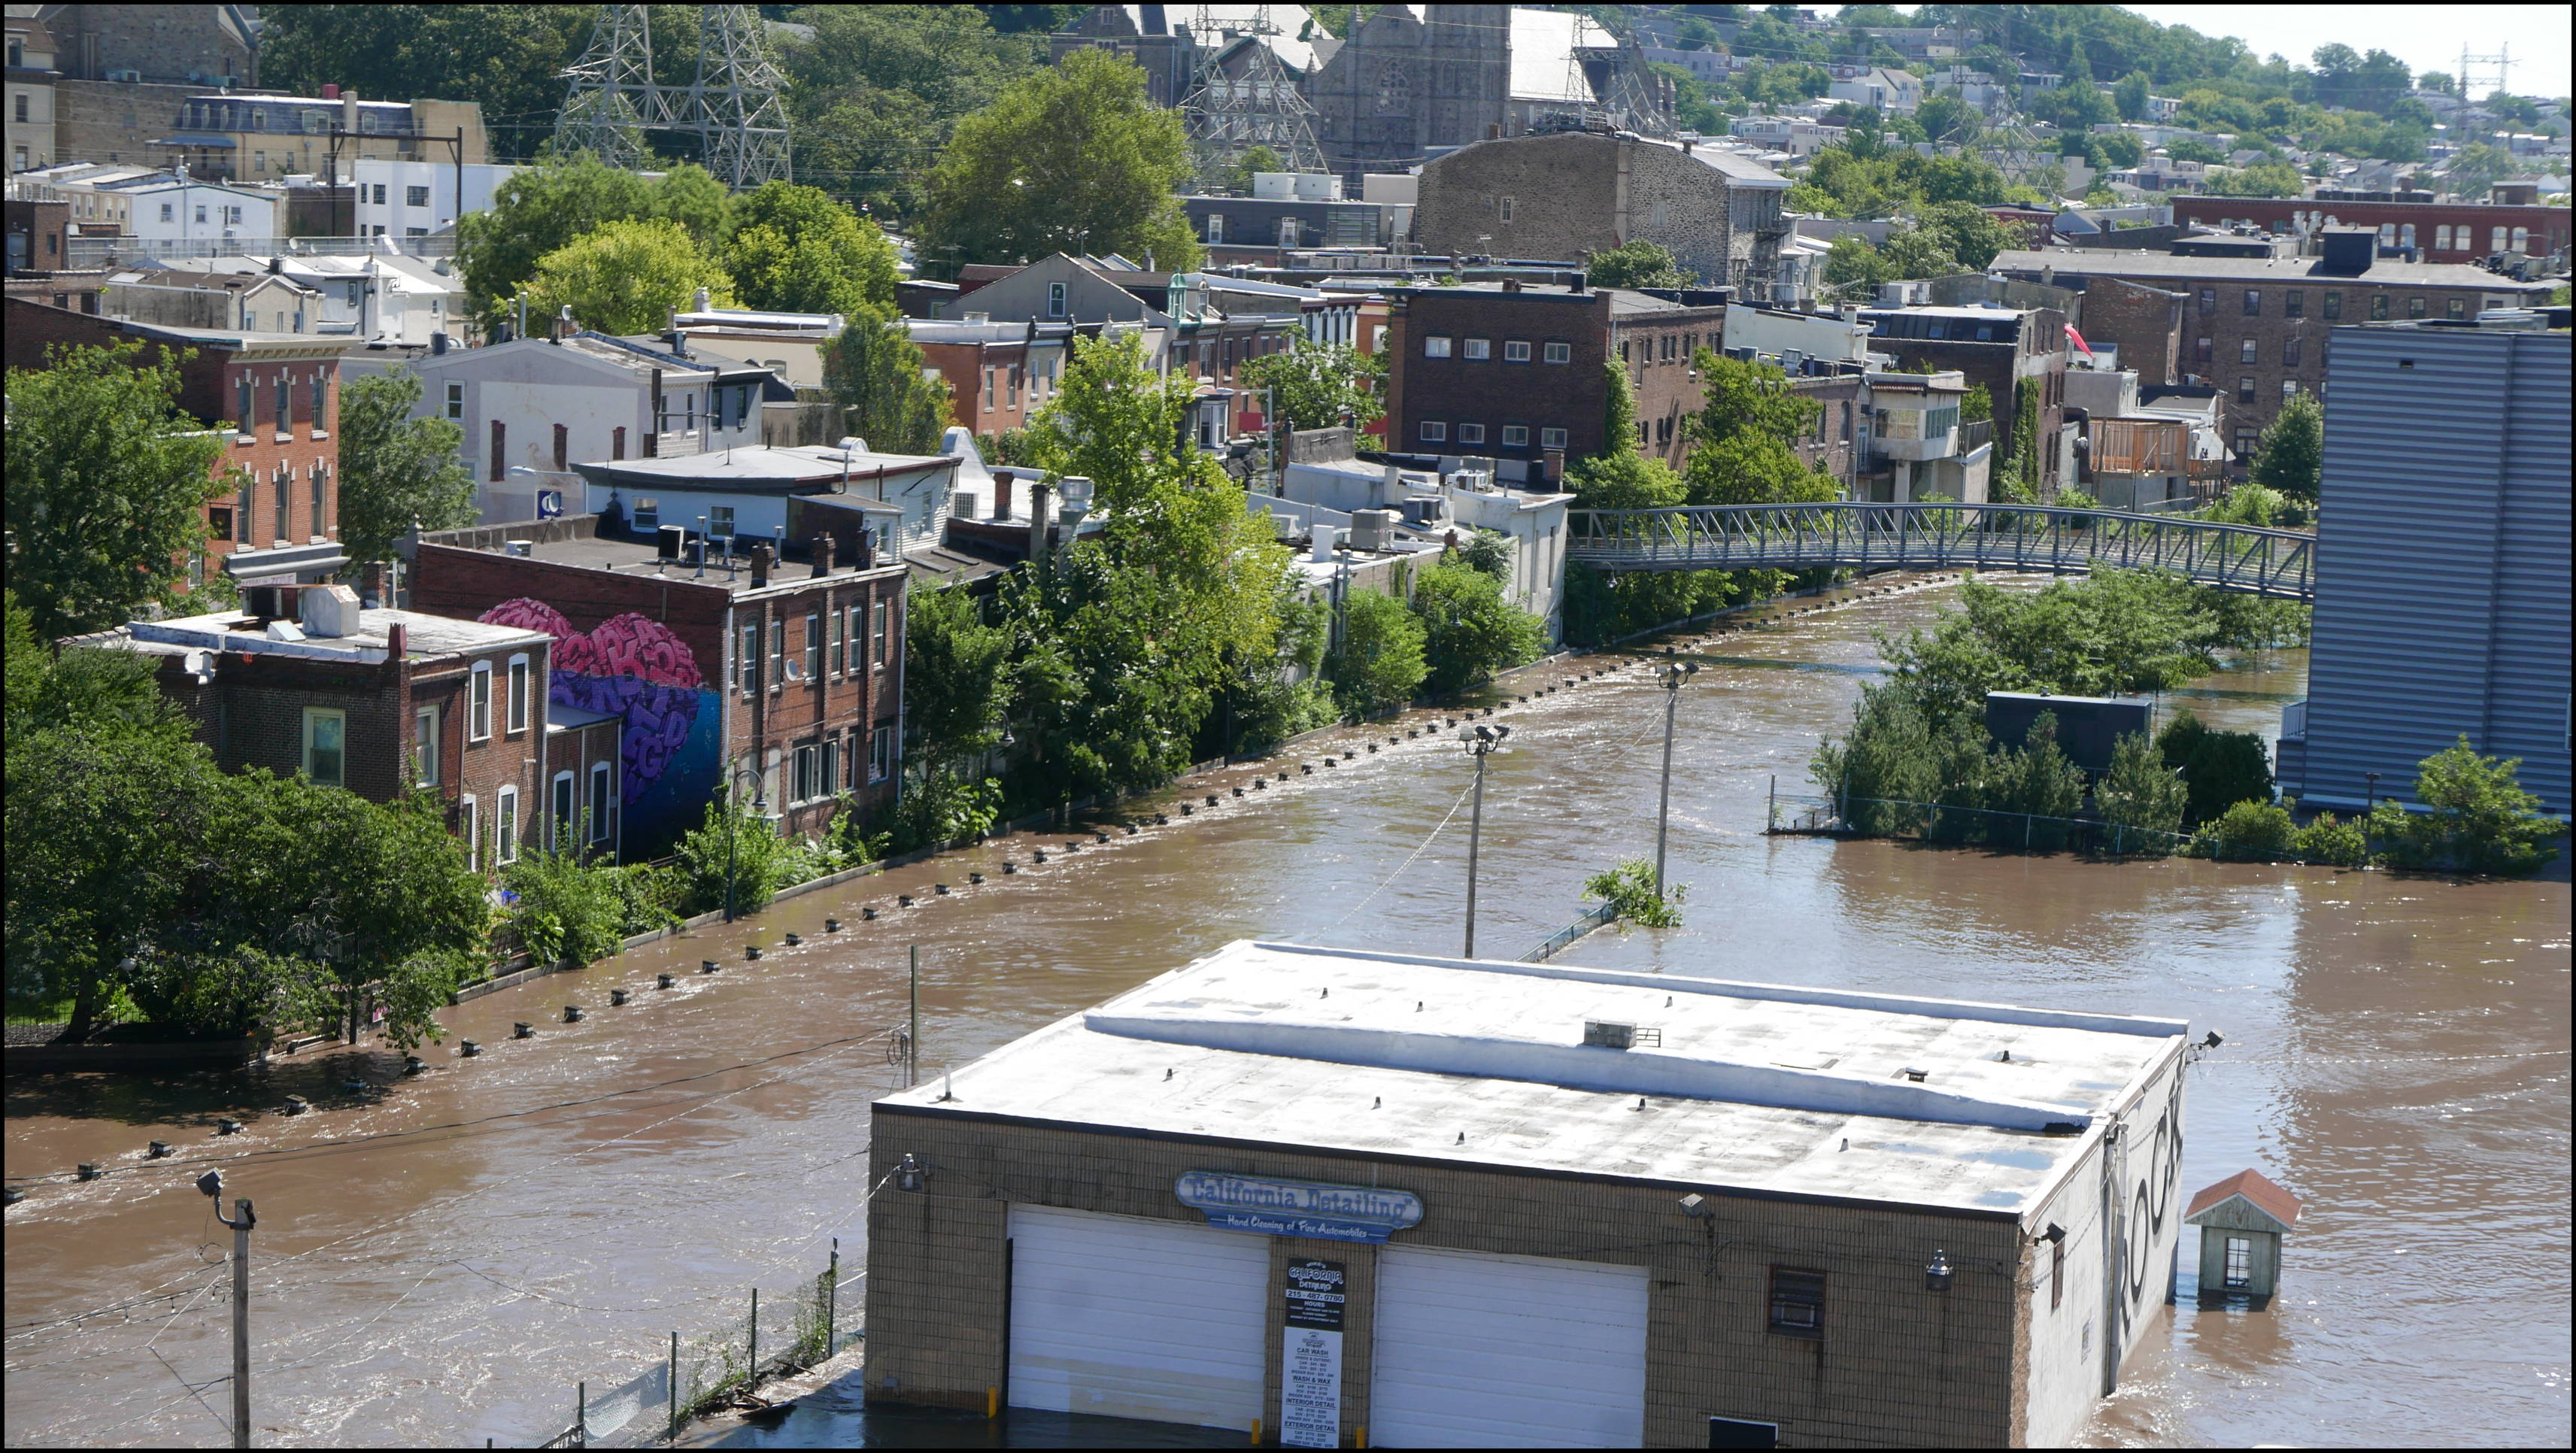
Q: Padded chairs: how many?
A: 0